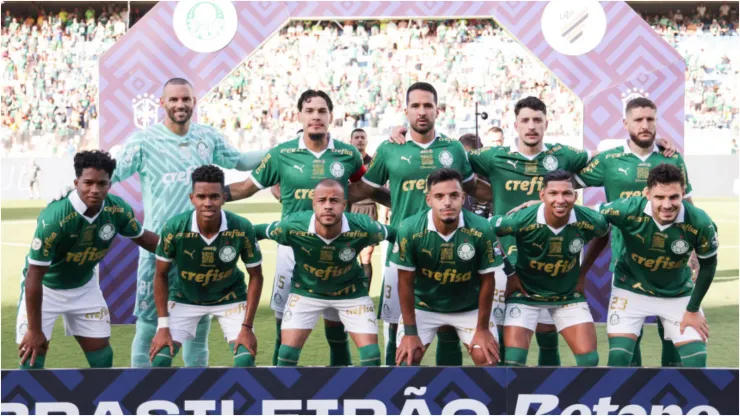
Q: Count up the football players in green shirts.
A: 10